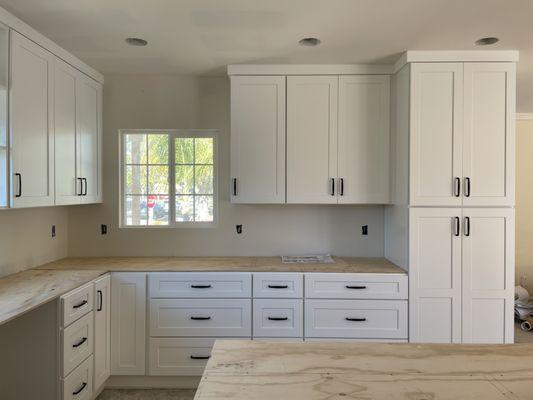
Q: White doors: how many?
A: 12